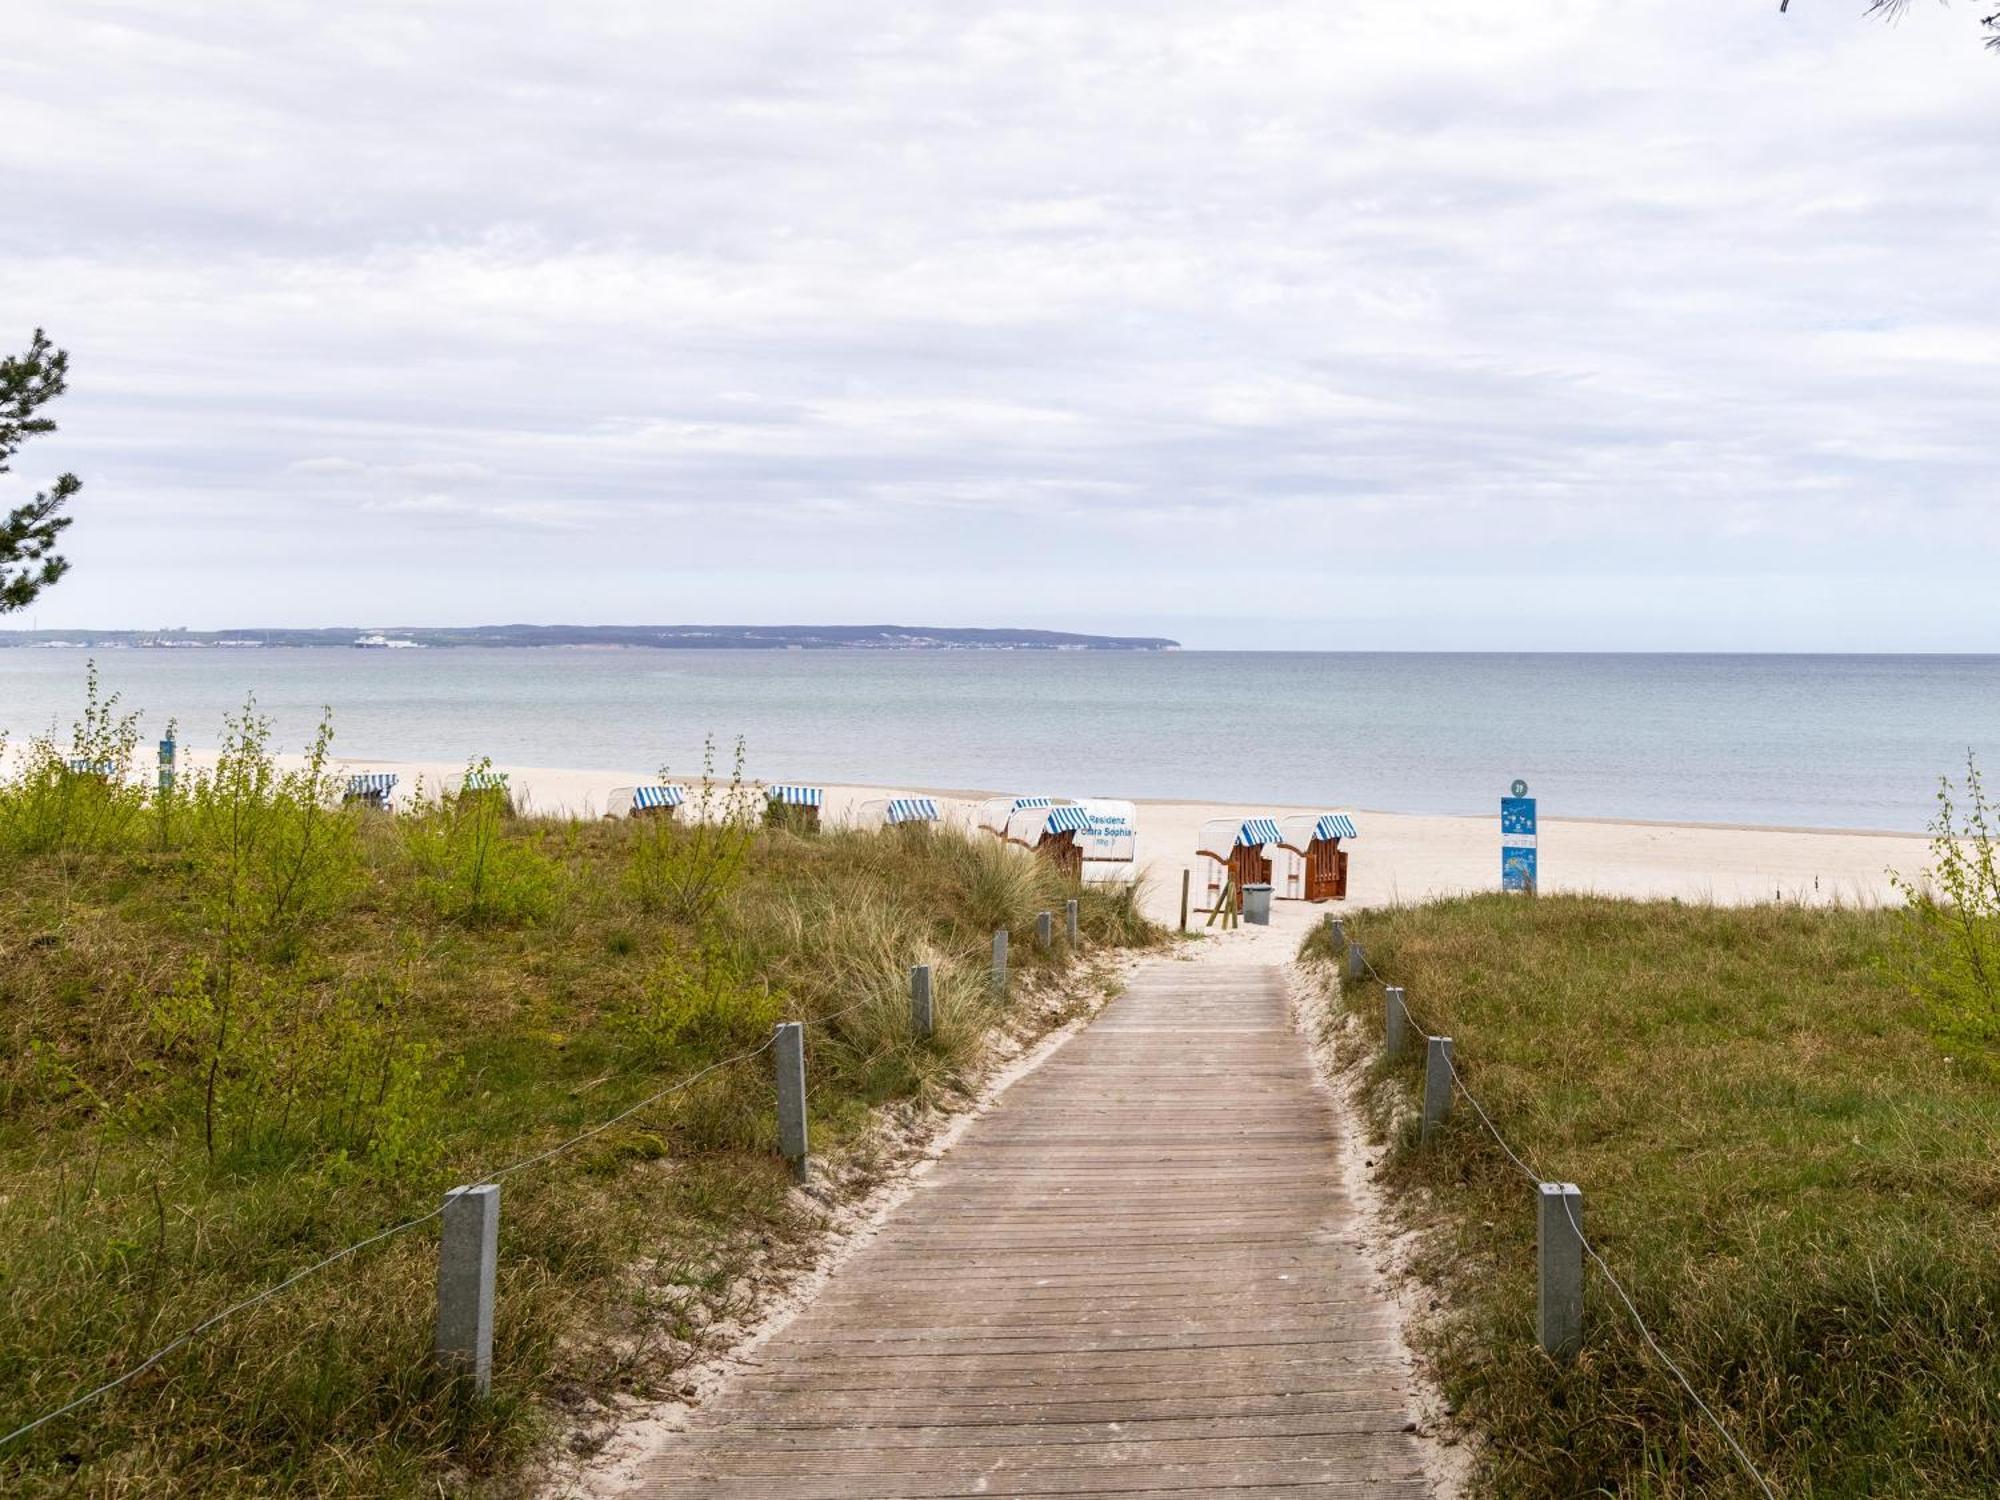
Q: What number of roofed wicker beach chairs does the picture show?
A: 11